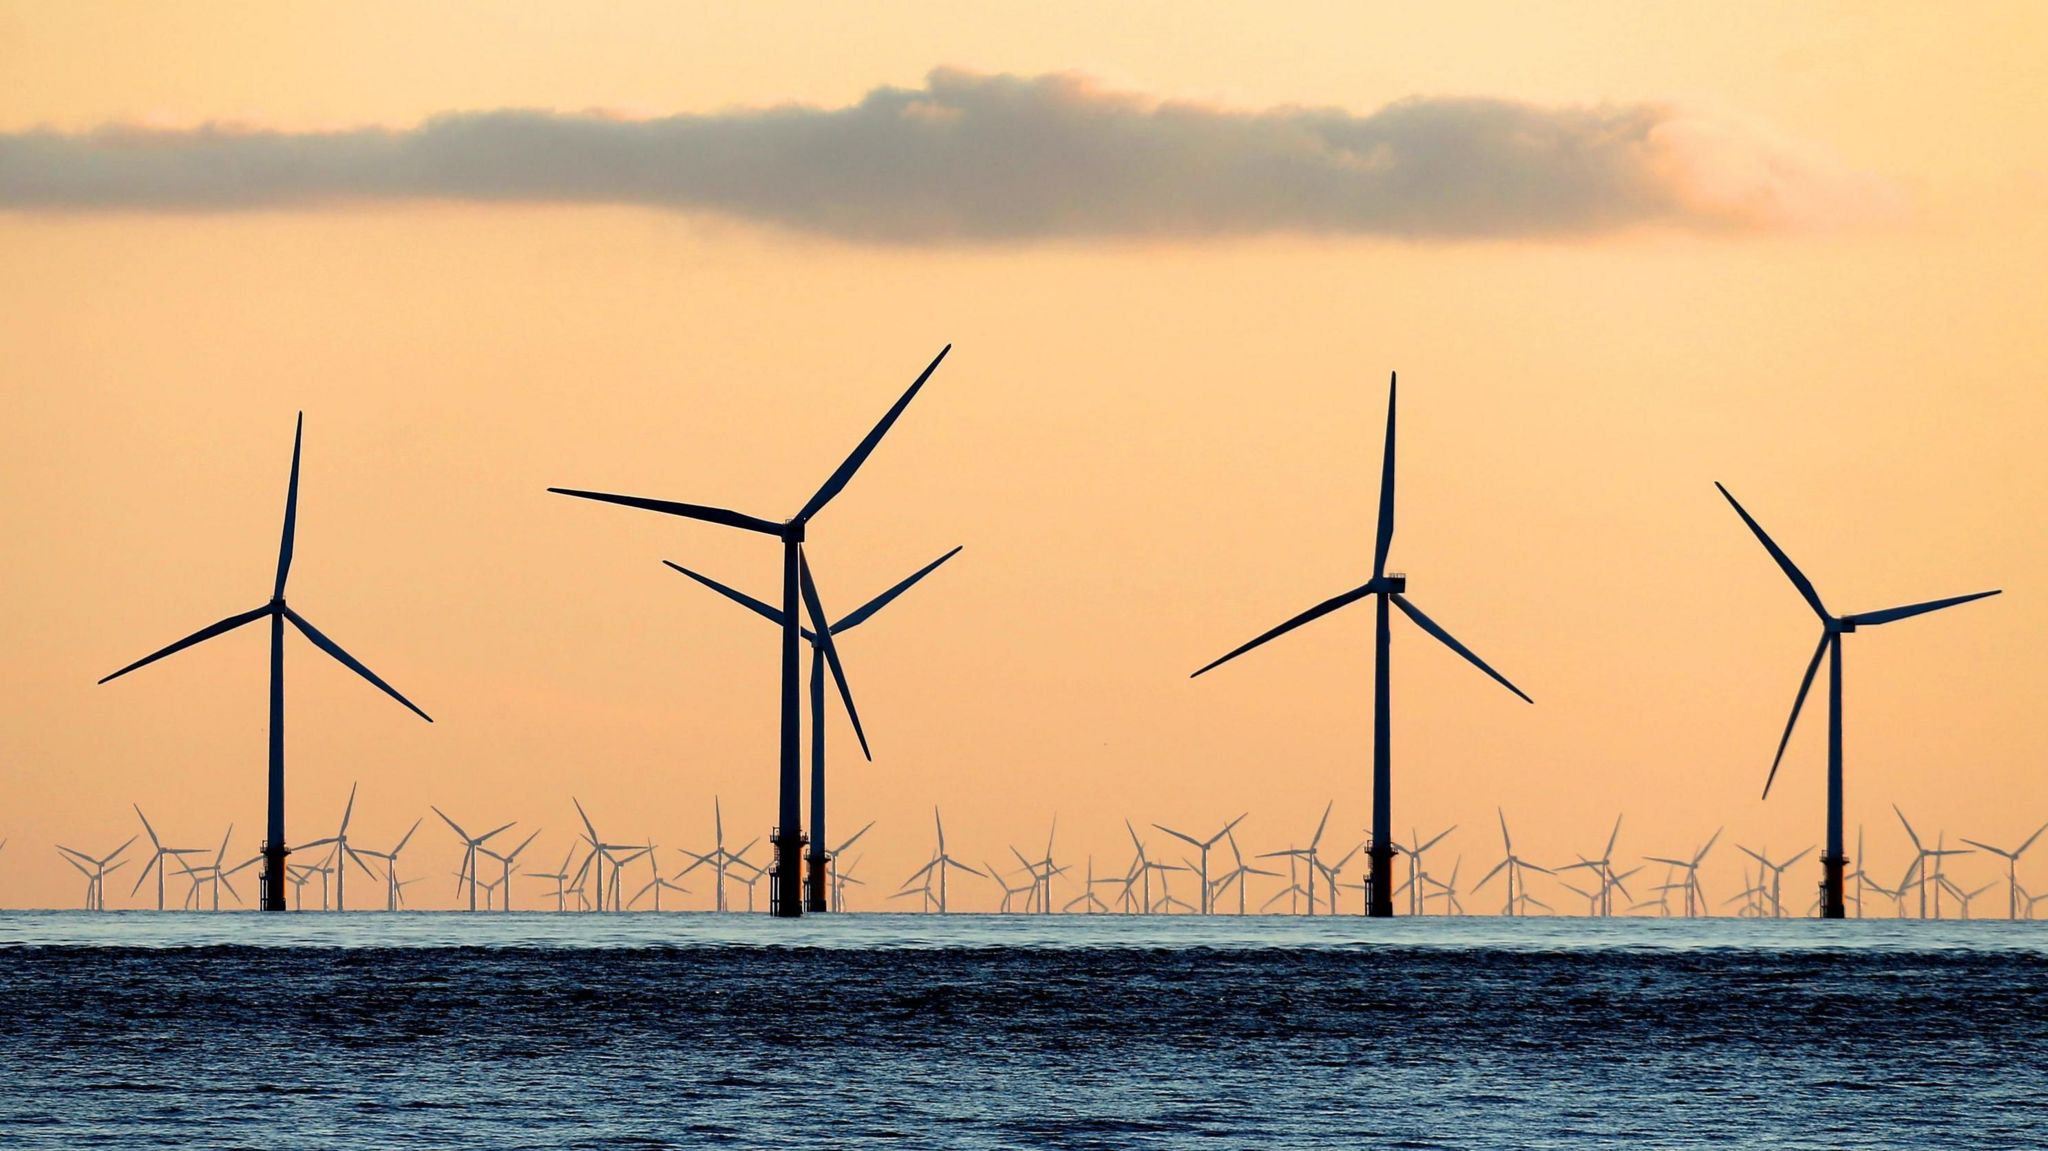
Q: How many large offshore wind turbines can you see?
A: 5